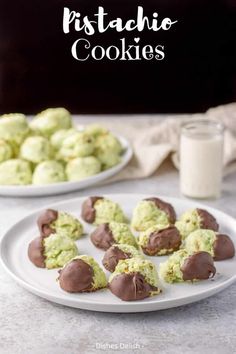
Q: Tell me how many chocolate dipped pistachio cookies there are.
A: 12